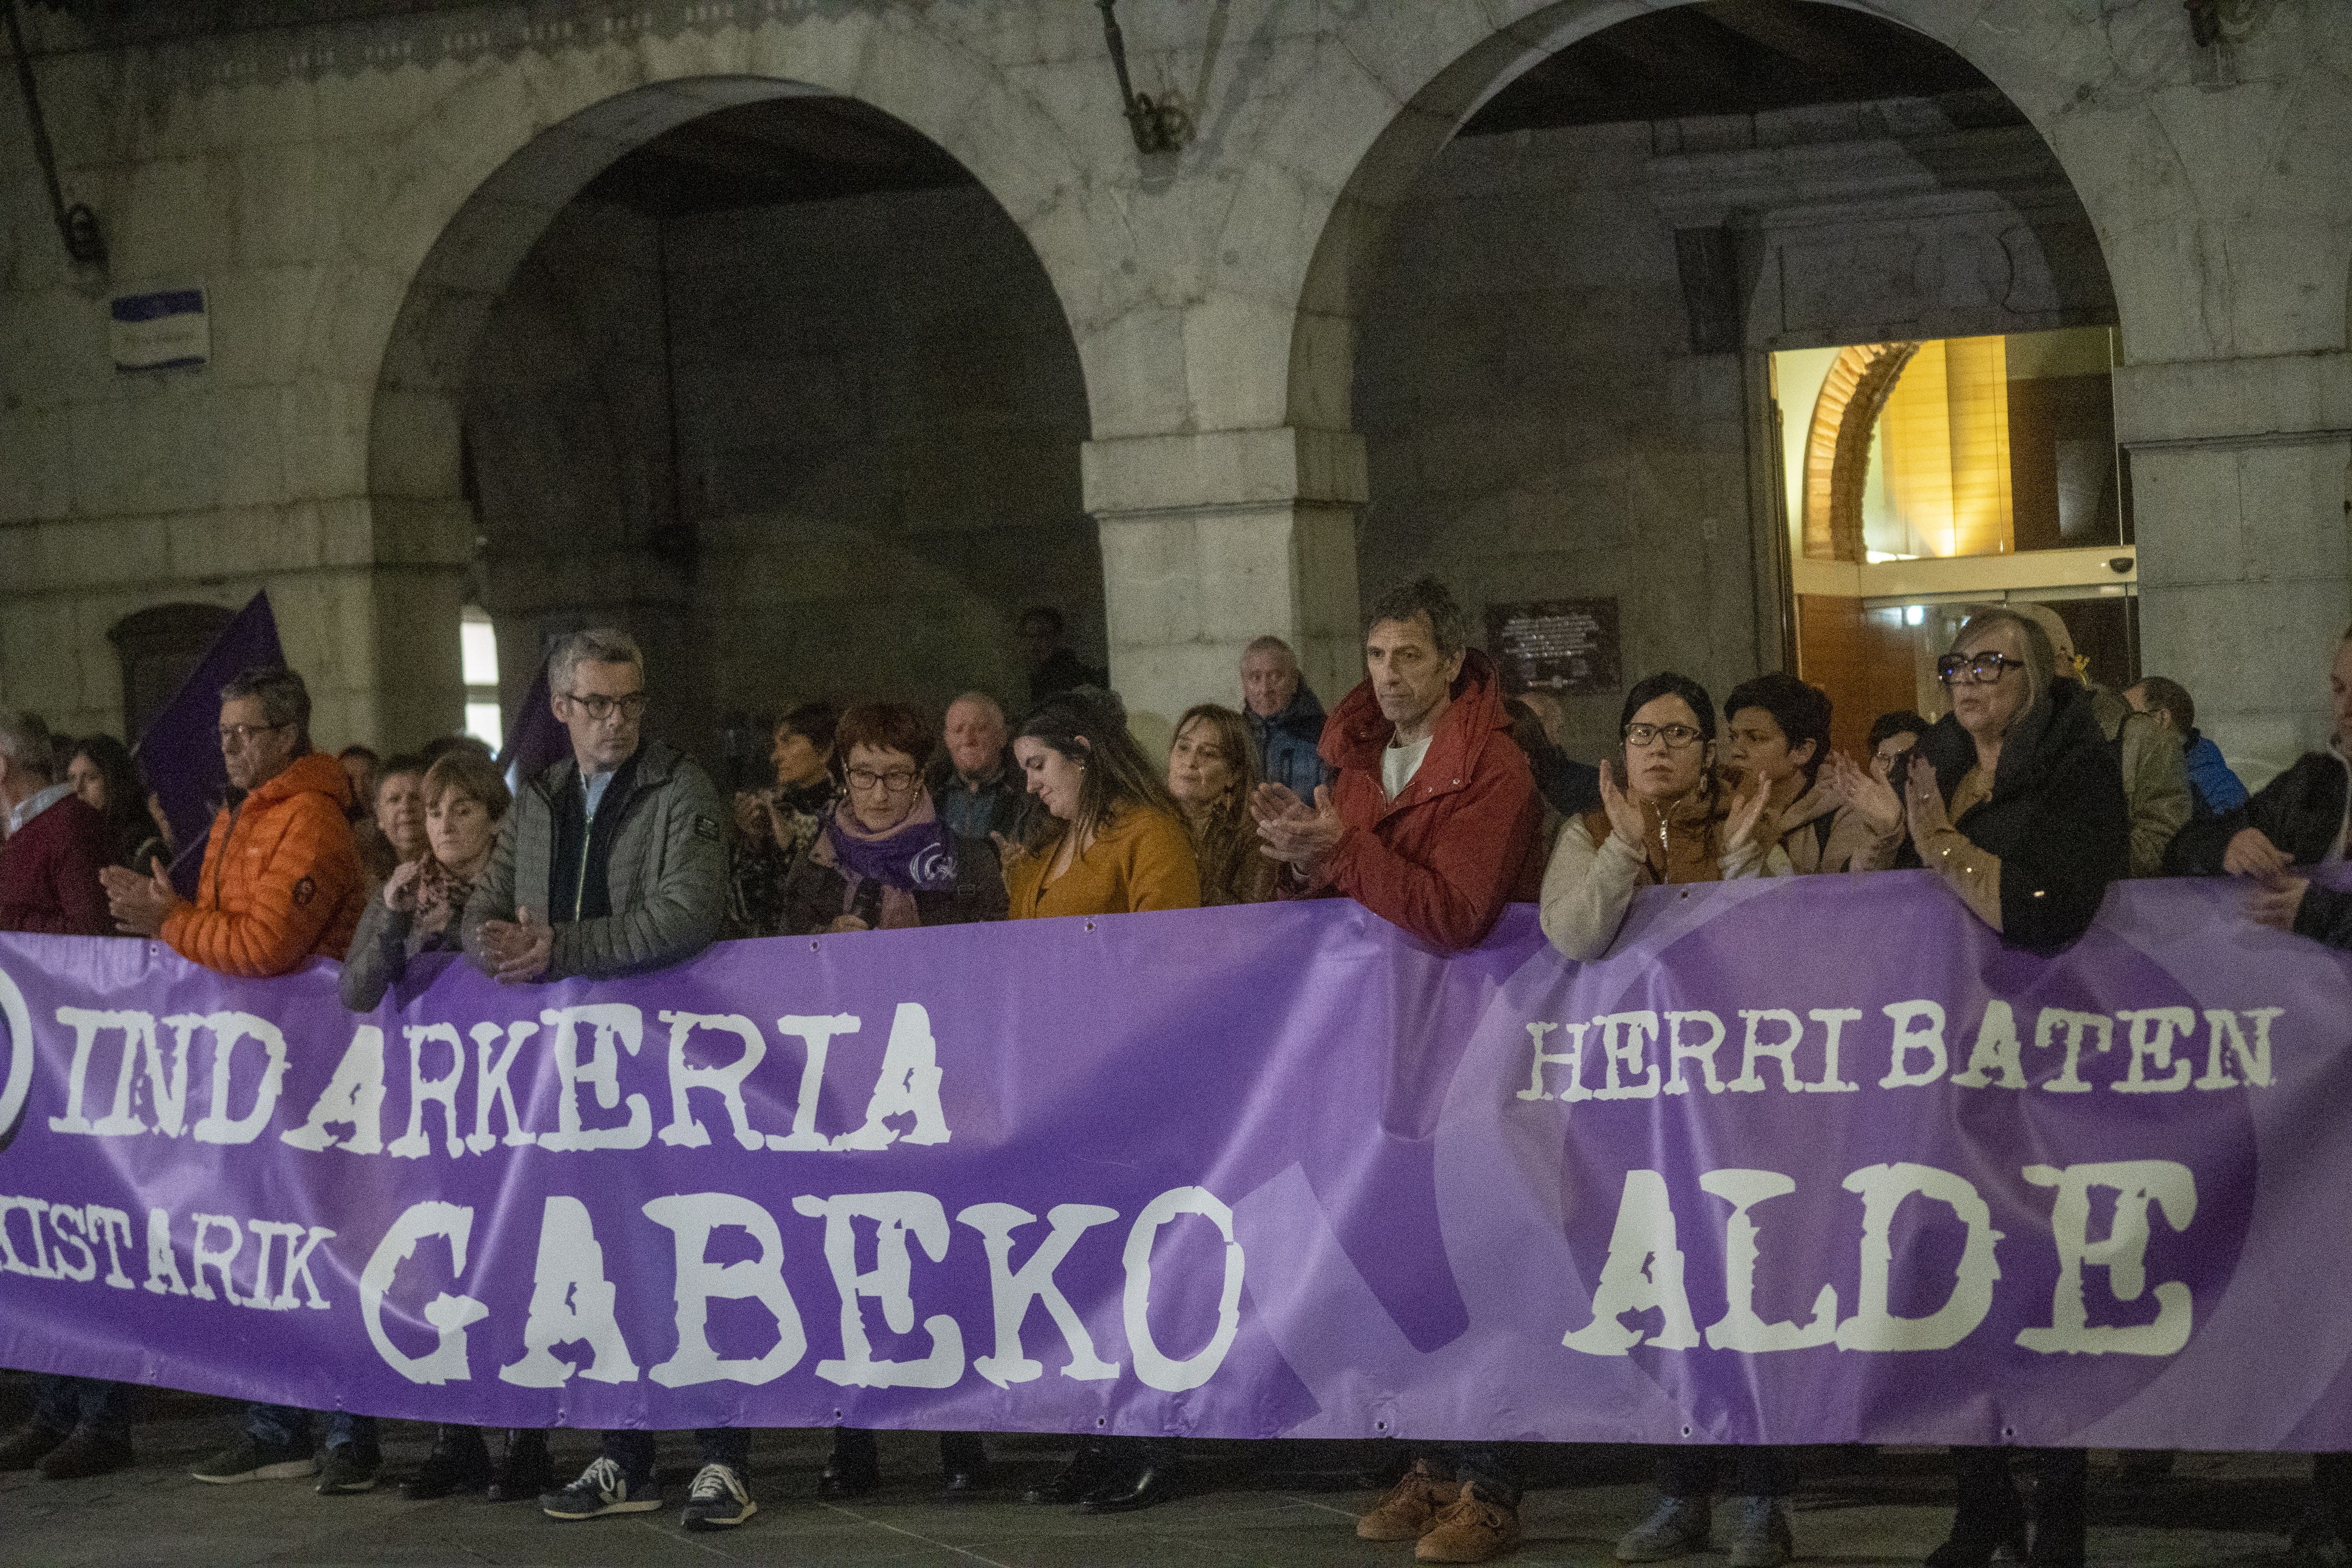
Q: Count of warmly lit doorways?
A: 1